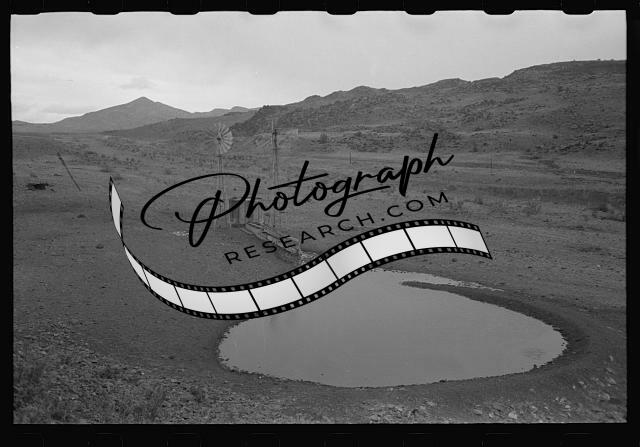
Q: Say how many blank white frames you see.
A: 11